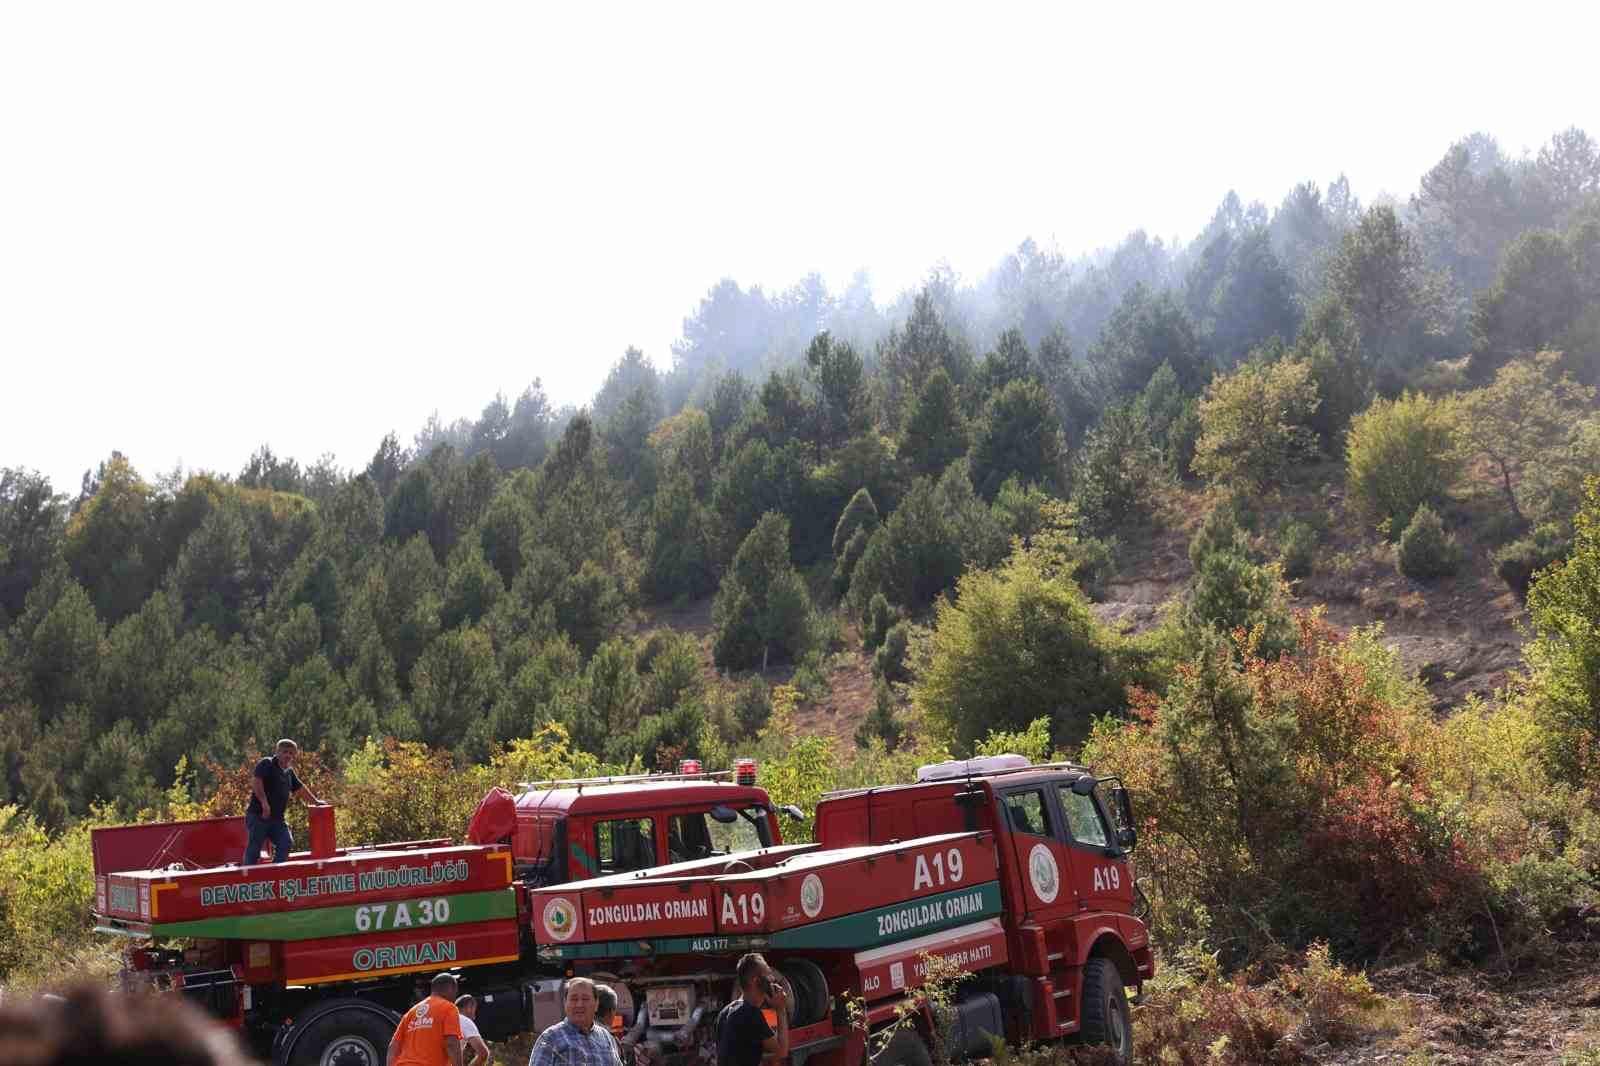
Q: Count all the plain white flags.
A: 0